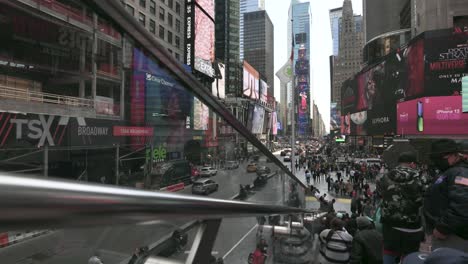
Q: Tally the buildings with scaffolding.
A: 1